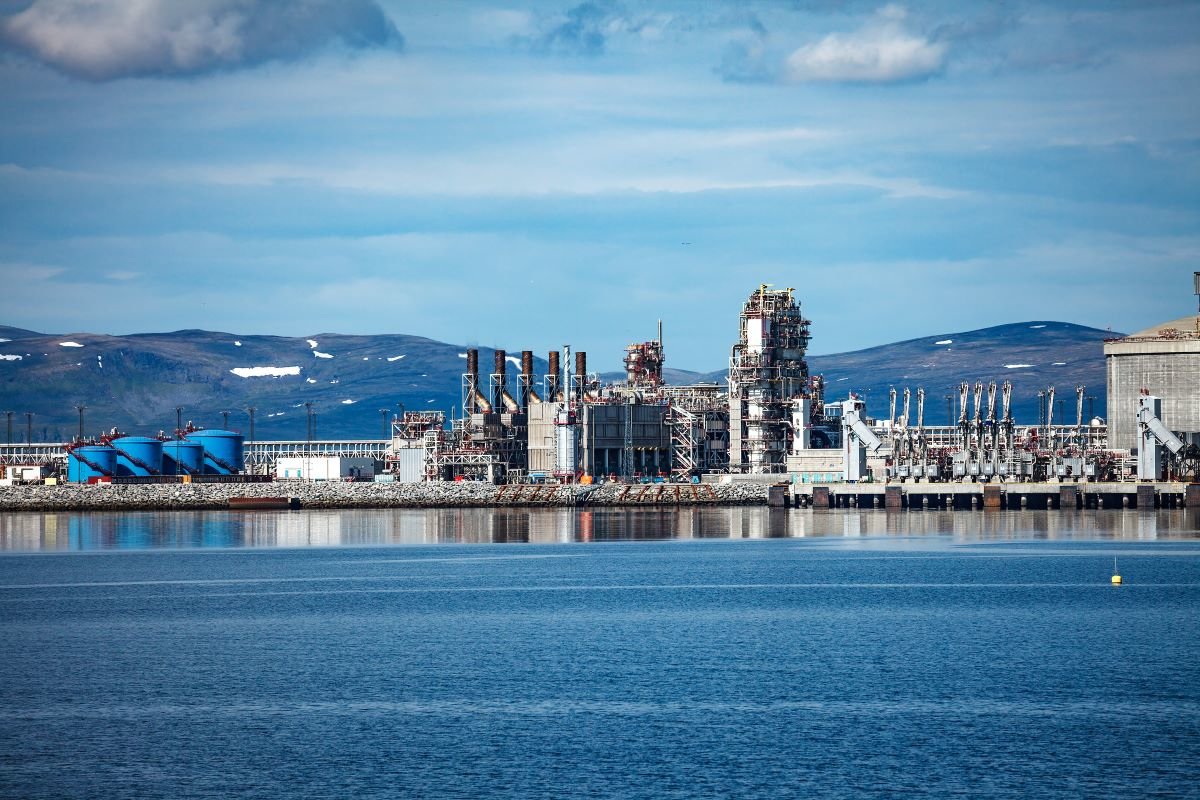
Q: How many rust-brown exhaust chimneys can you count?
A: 5